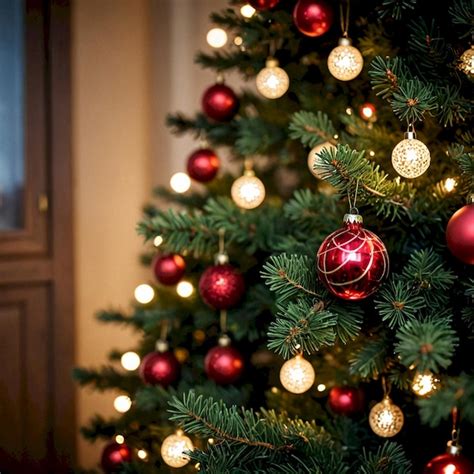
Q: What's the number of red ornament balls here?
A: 13